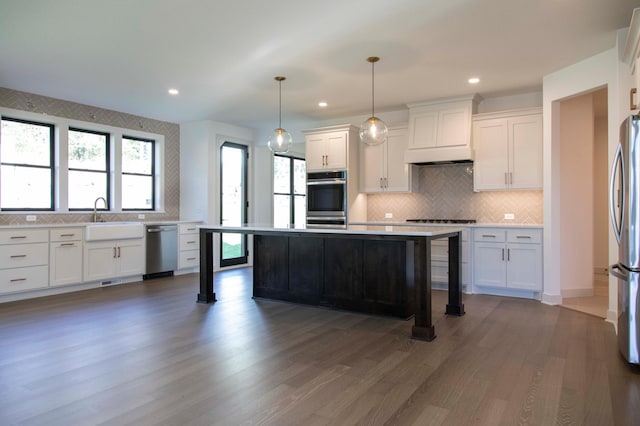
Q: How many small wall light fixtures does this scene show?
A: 3